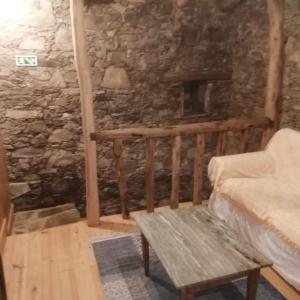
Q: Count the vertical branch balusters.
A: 6